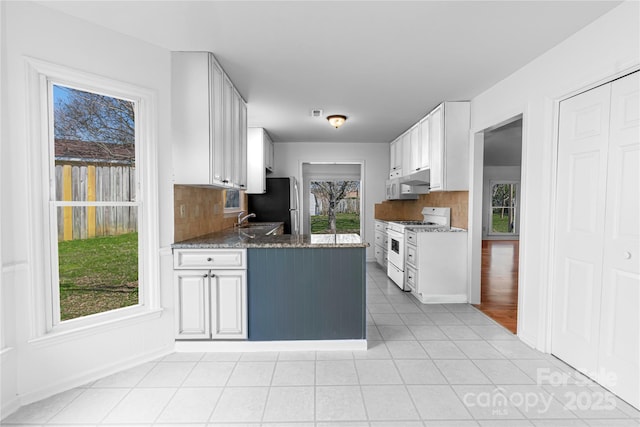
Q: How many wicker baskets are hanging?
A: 0